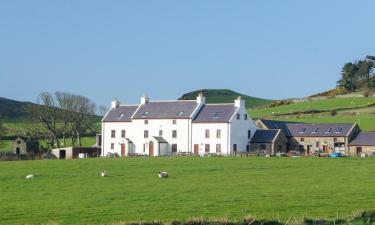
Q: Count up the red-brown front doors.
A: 3